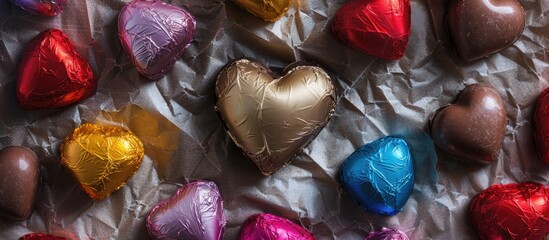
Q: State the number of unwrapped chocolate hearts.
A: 3